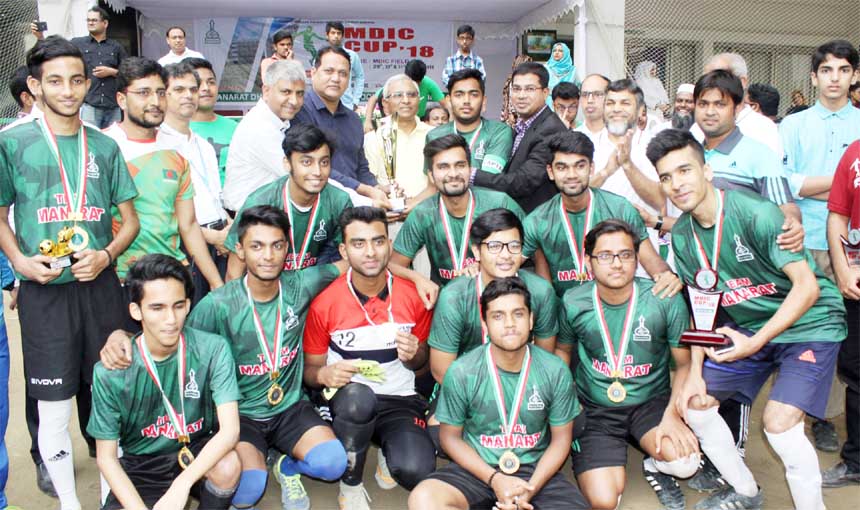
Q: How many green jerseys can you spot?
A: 11